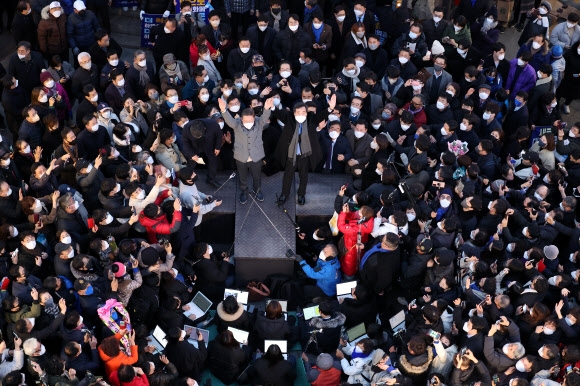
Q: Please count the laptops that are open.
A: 11